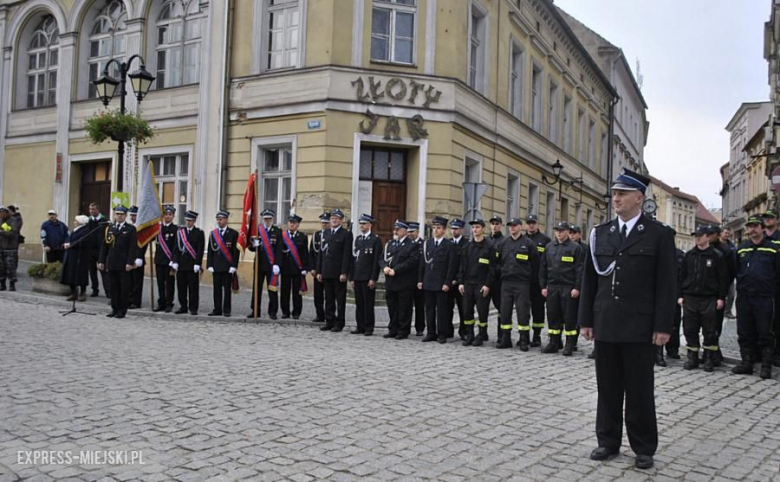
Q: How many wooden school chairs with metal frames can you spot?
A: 0